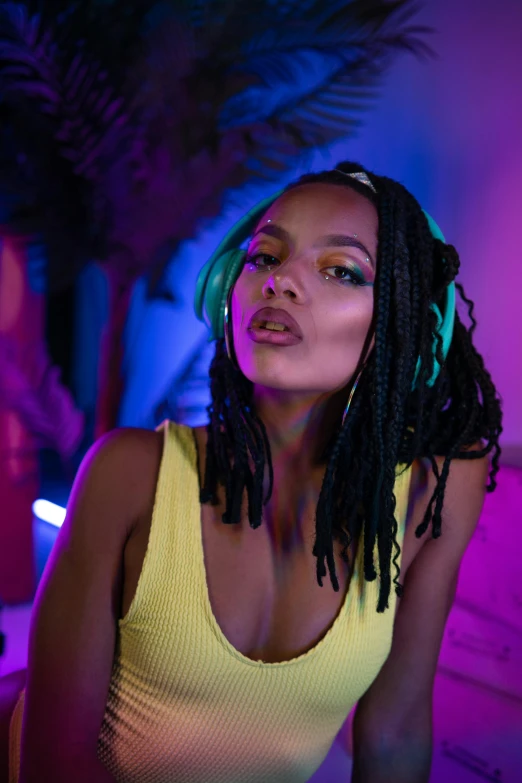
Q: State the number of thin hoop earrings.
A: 2